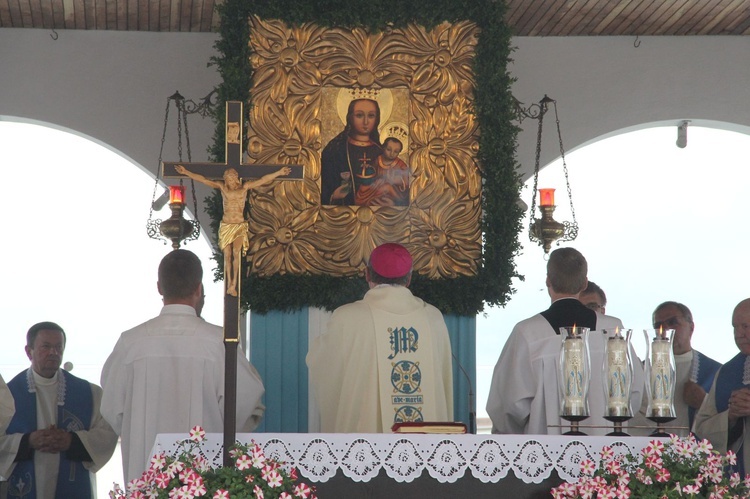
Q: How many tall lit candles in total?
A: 3